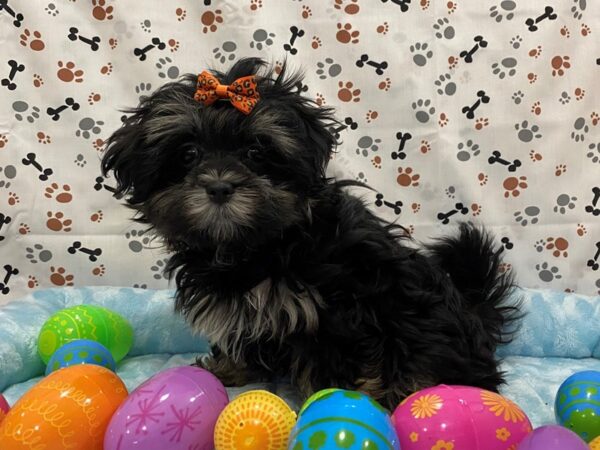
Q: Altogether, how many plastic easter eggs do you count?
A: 12